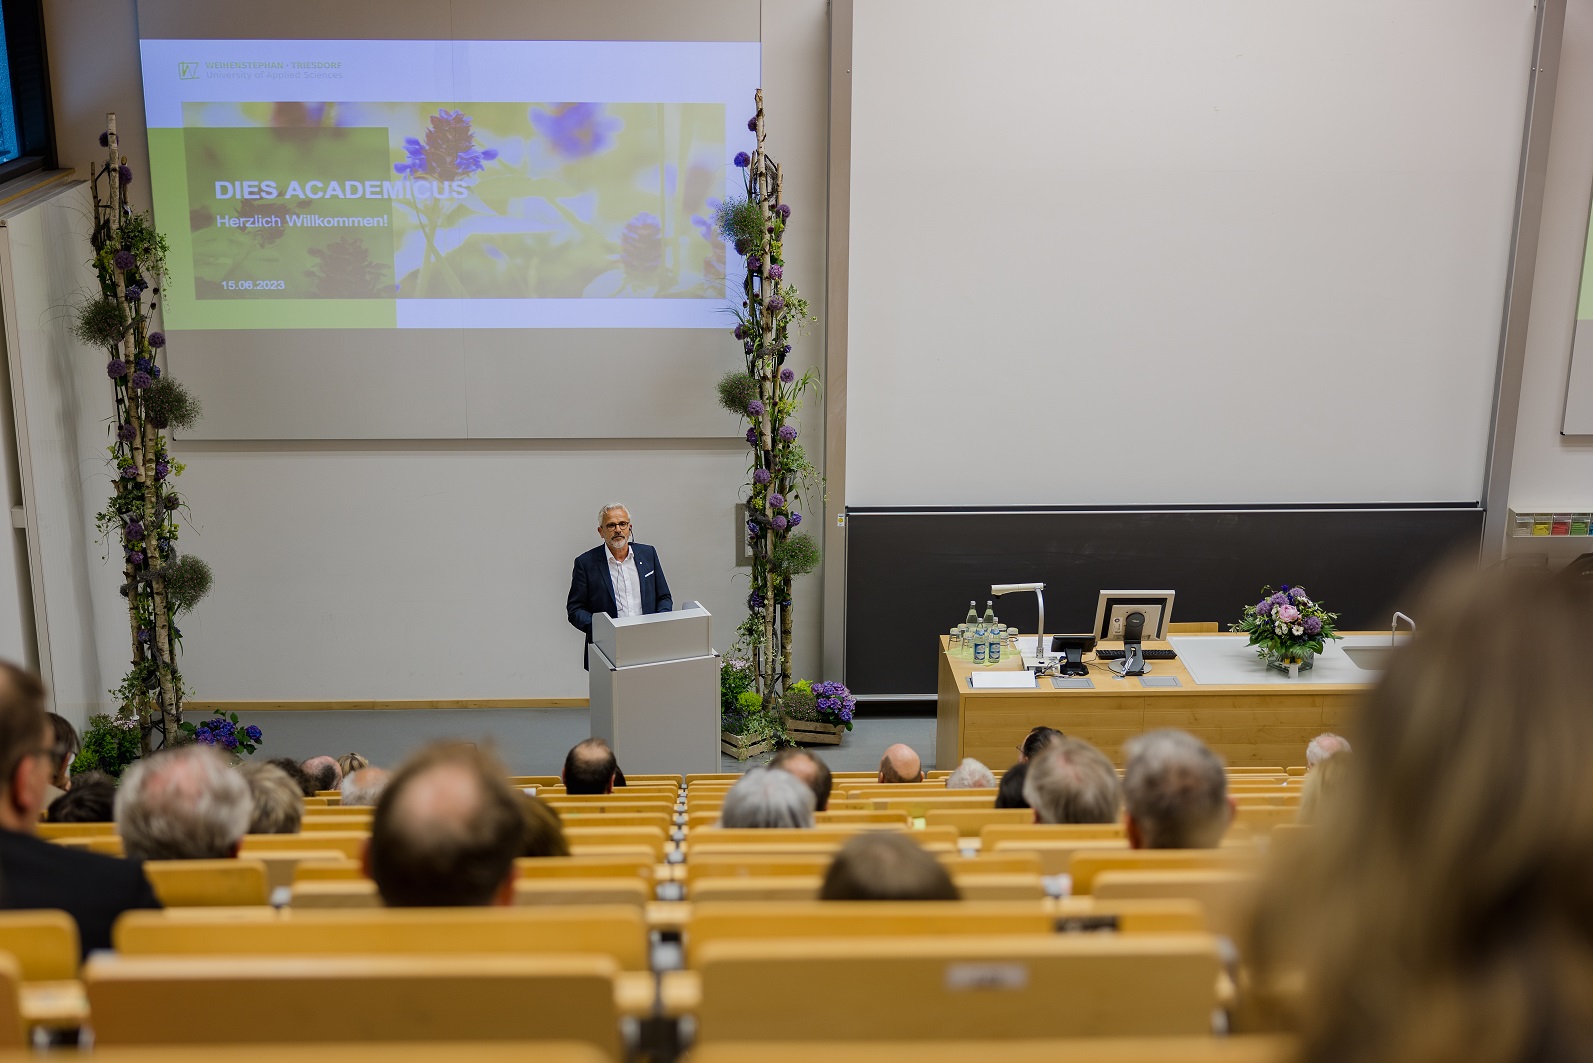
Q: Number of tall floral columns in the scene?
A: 2